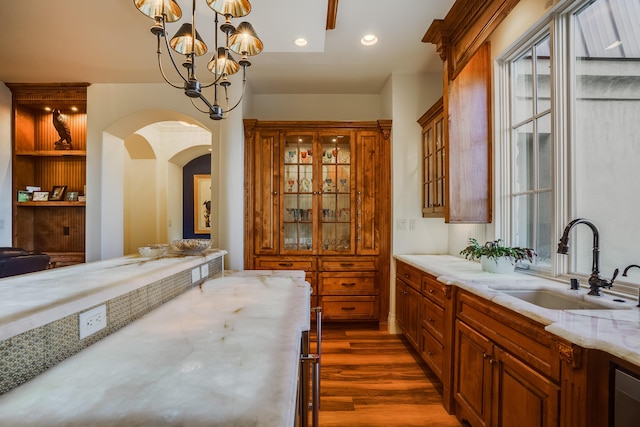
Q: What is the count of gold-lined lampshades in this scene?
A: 5